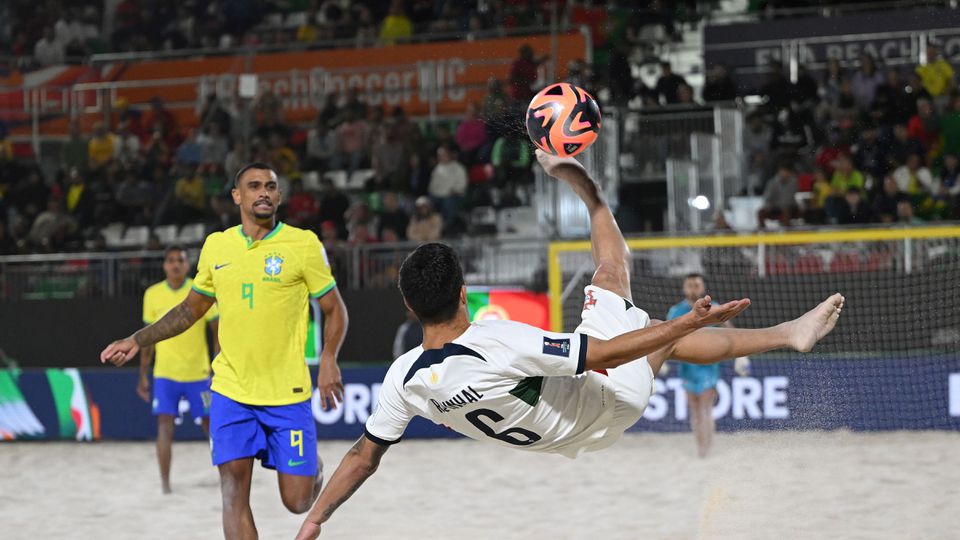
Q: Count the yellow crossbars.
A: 1